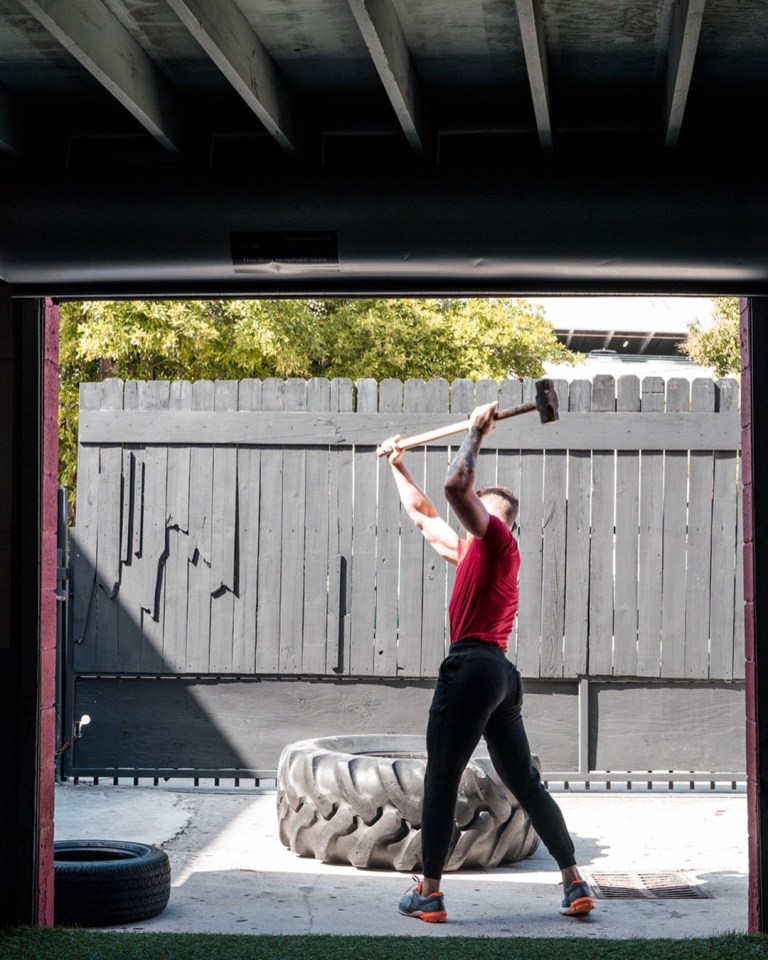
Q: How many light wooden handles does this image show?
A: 1